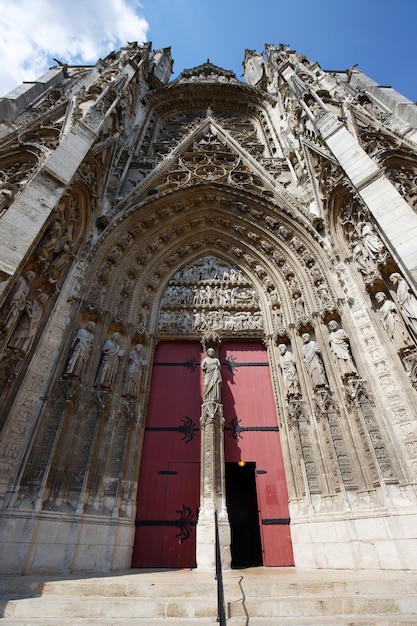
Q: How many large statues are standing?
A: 11